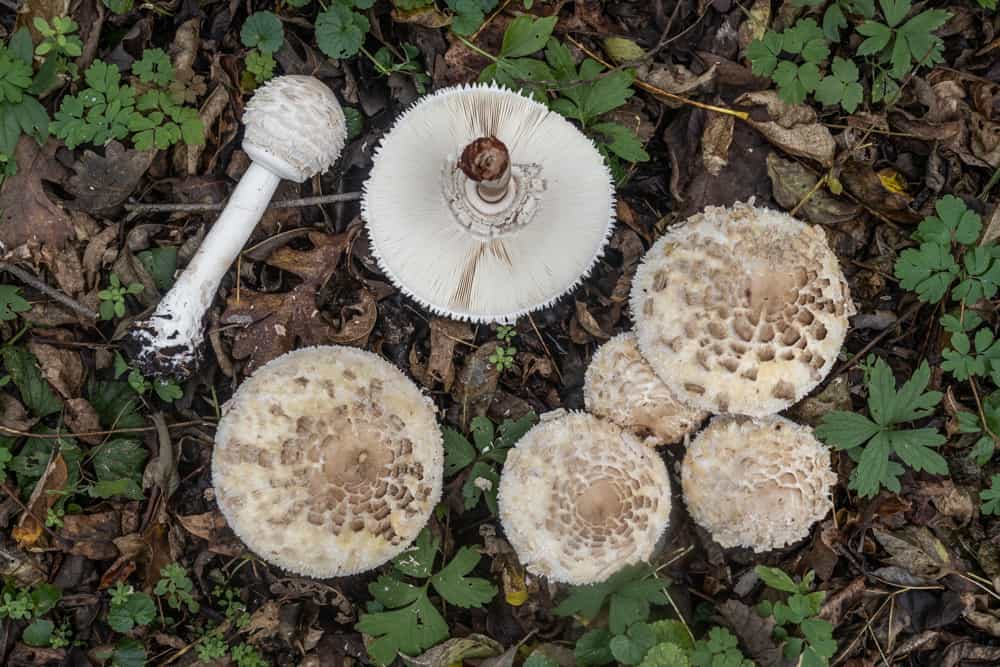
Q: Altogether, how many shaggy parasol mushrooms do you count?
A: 7